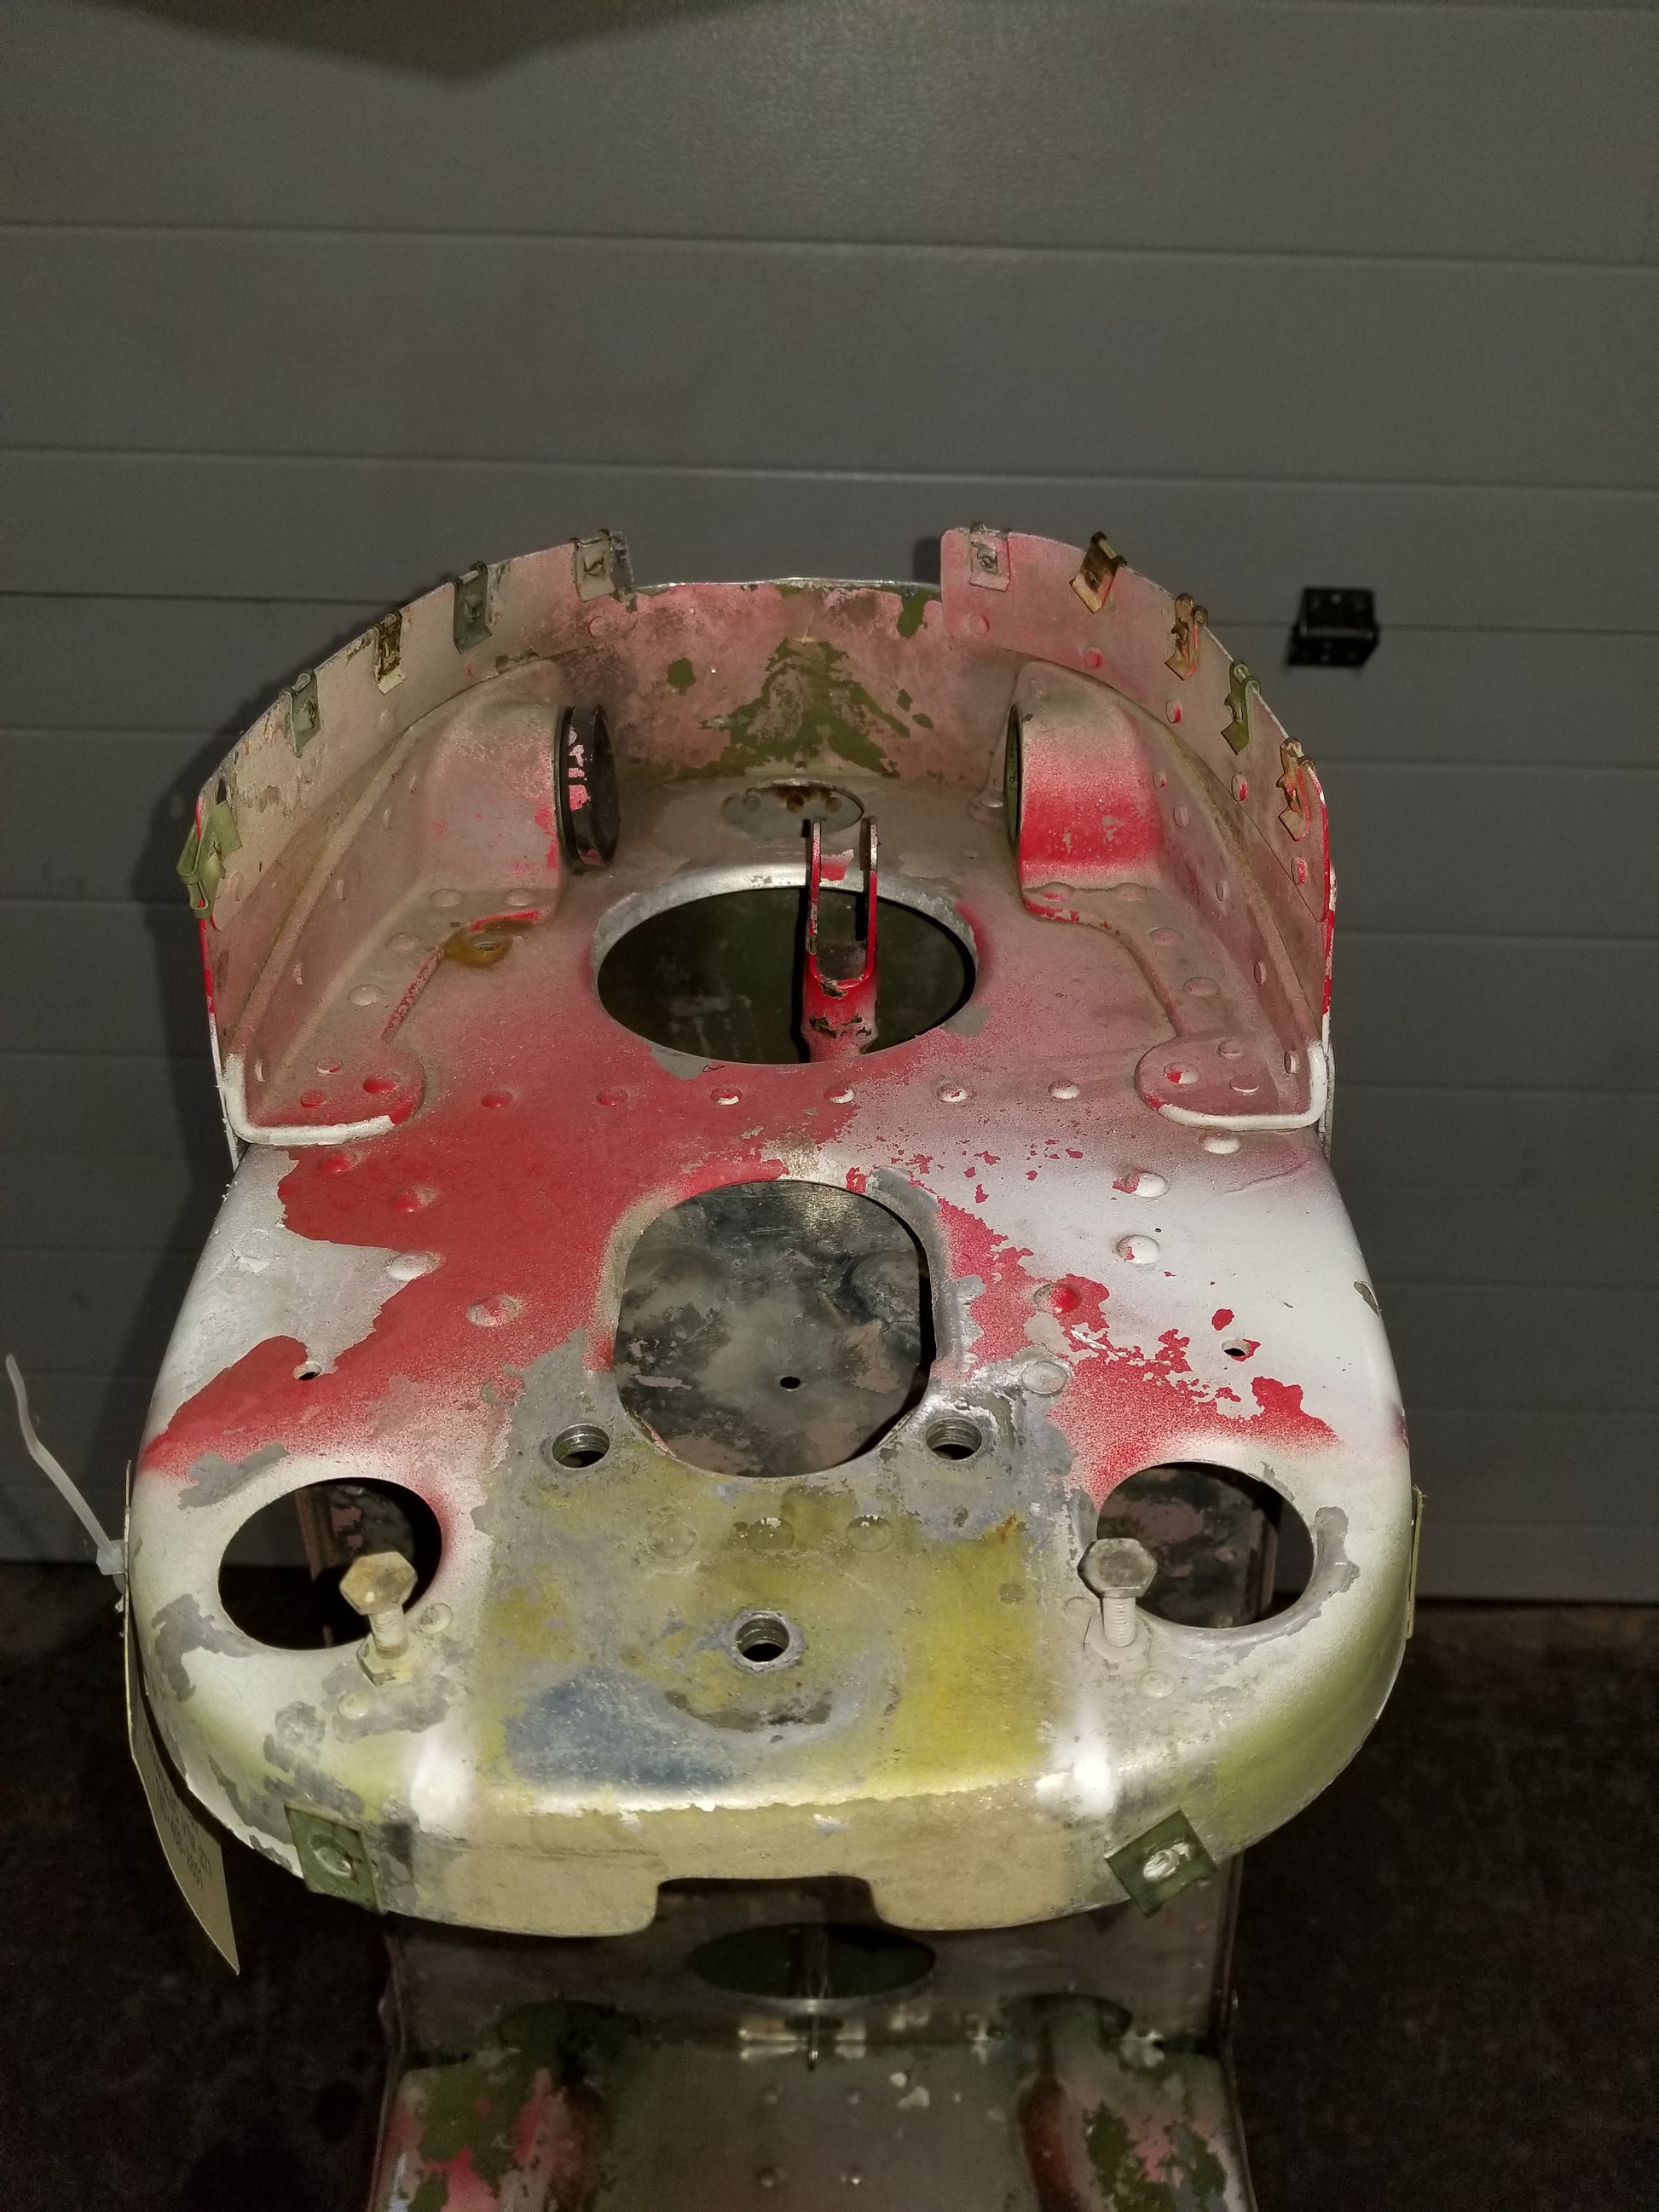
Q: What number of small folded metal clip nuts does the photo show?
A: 12